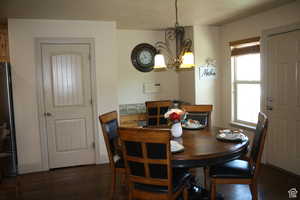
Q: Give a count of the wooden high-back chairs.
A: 5